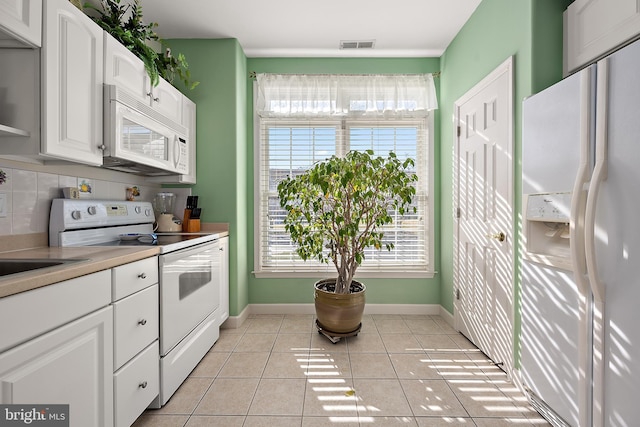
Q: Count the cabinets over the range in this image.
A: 2